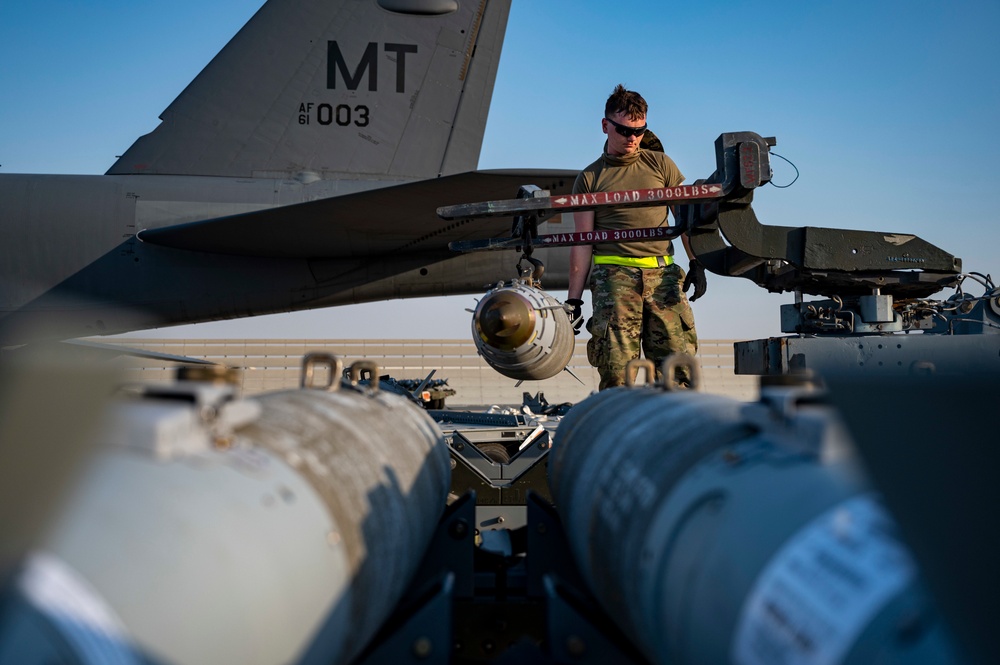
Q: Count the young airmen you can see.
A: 1